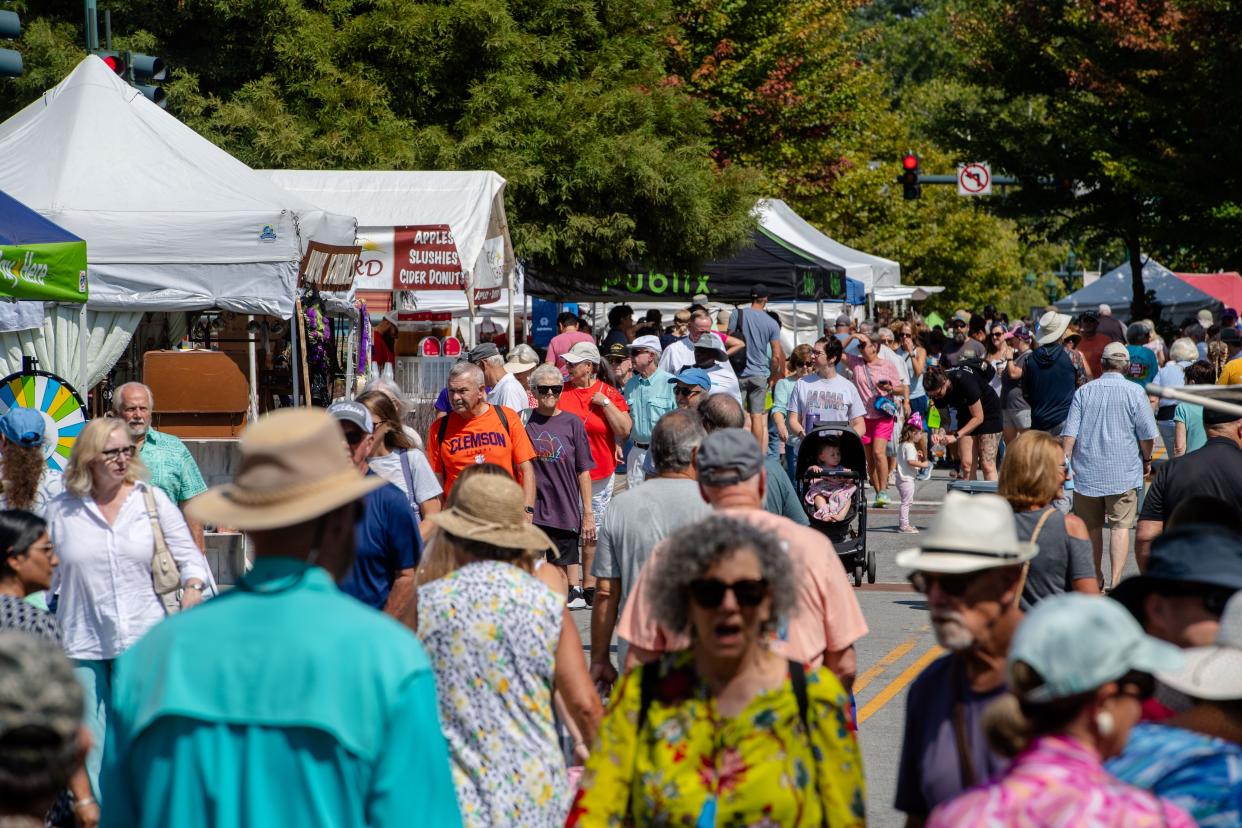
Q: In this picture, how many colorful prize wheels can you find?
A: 1